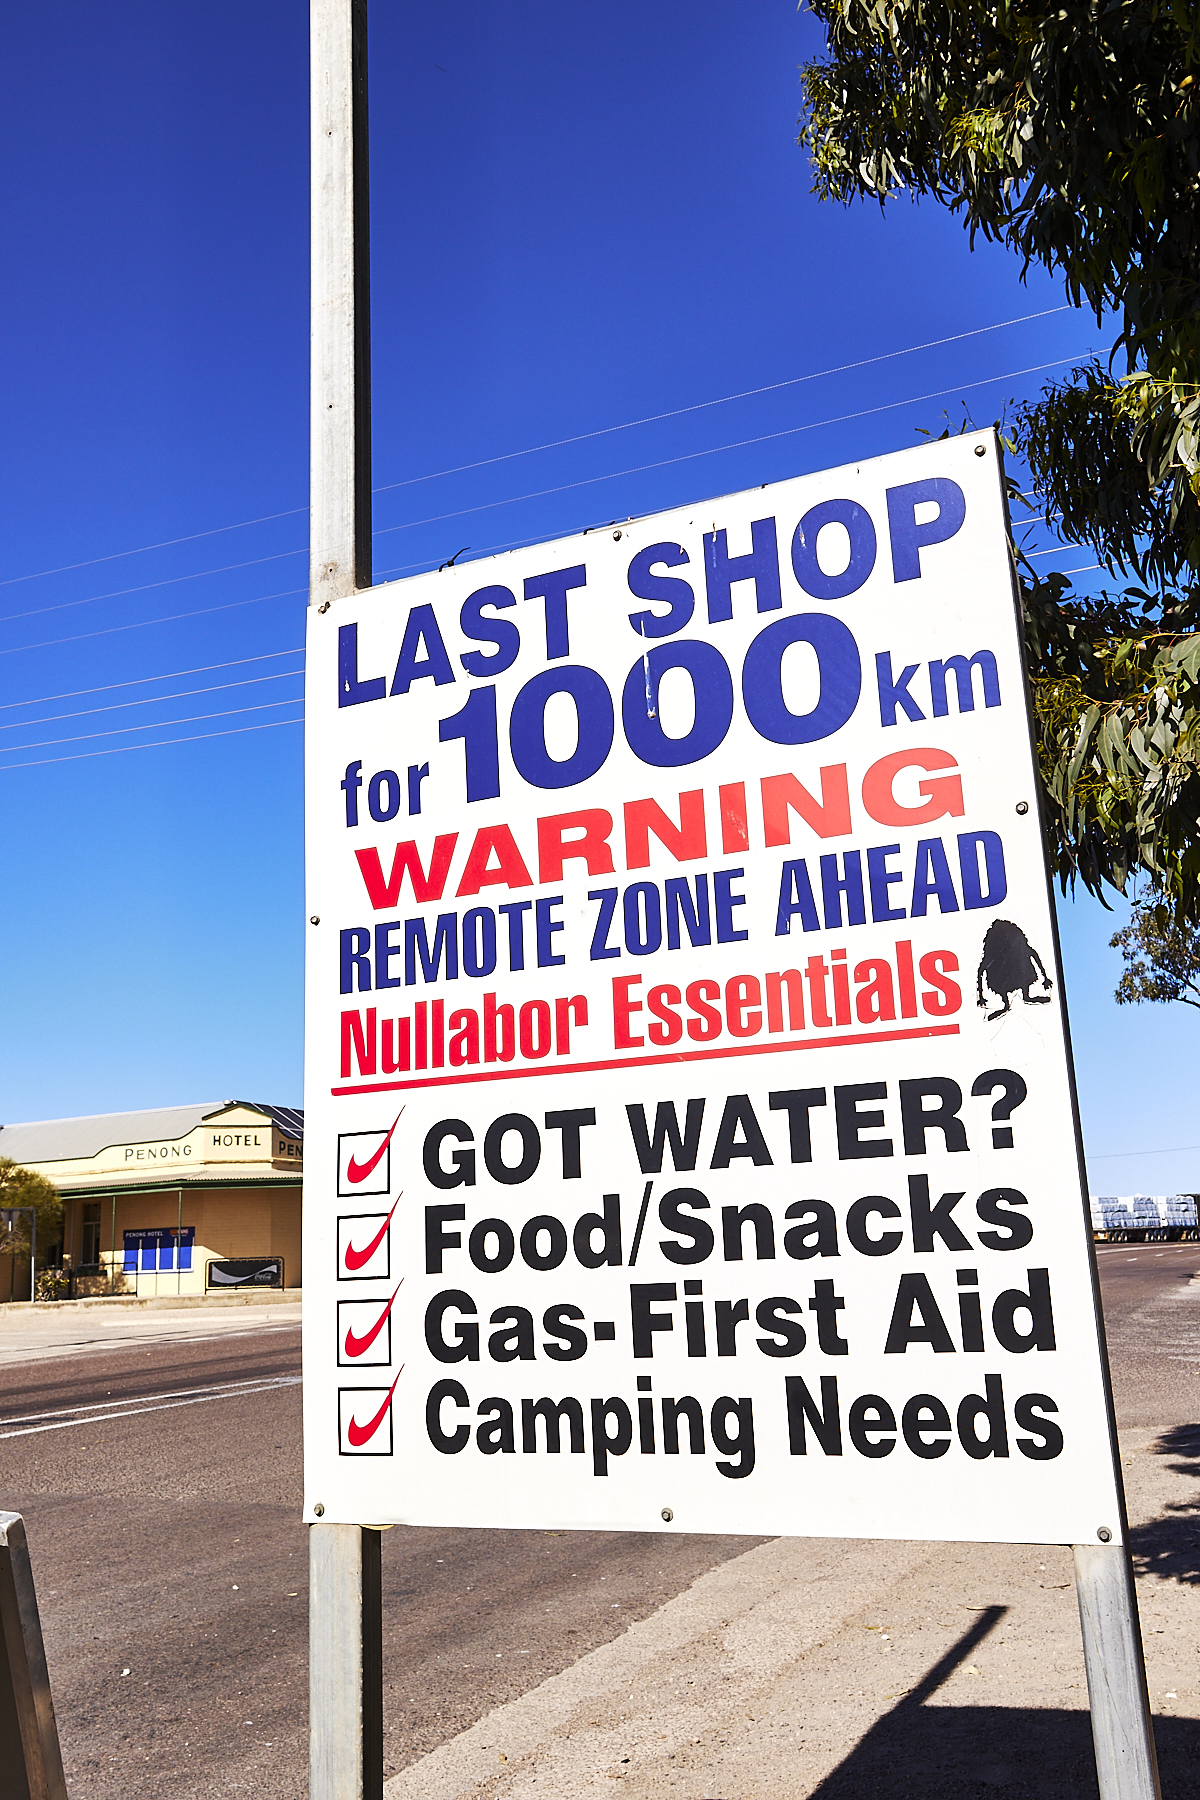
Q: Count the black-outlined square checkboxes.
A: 4